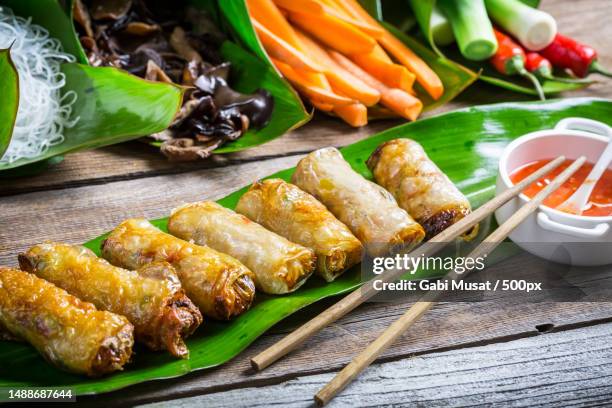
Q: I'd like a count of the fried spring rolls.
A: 7